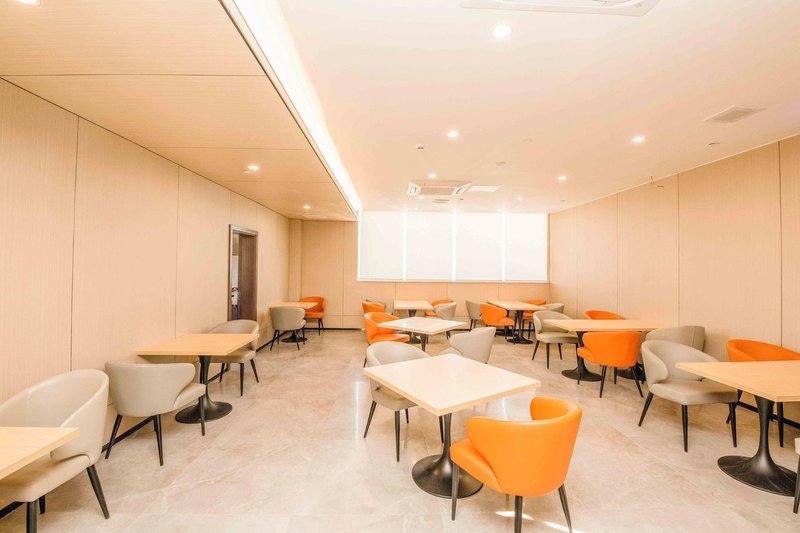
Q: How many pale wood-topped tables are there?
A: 9